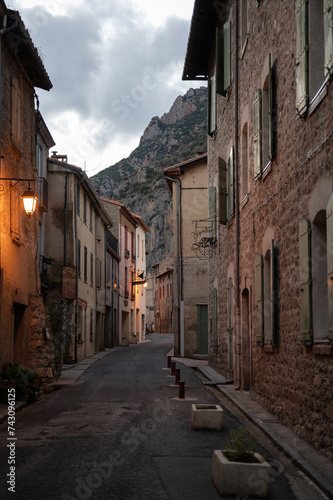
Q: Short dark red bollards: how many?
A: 4